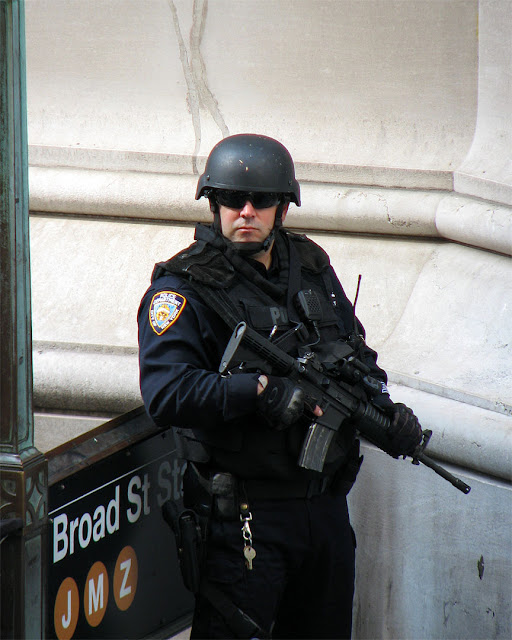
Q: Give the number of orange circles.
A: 3